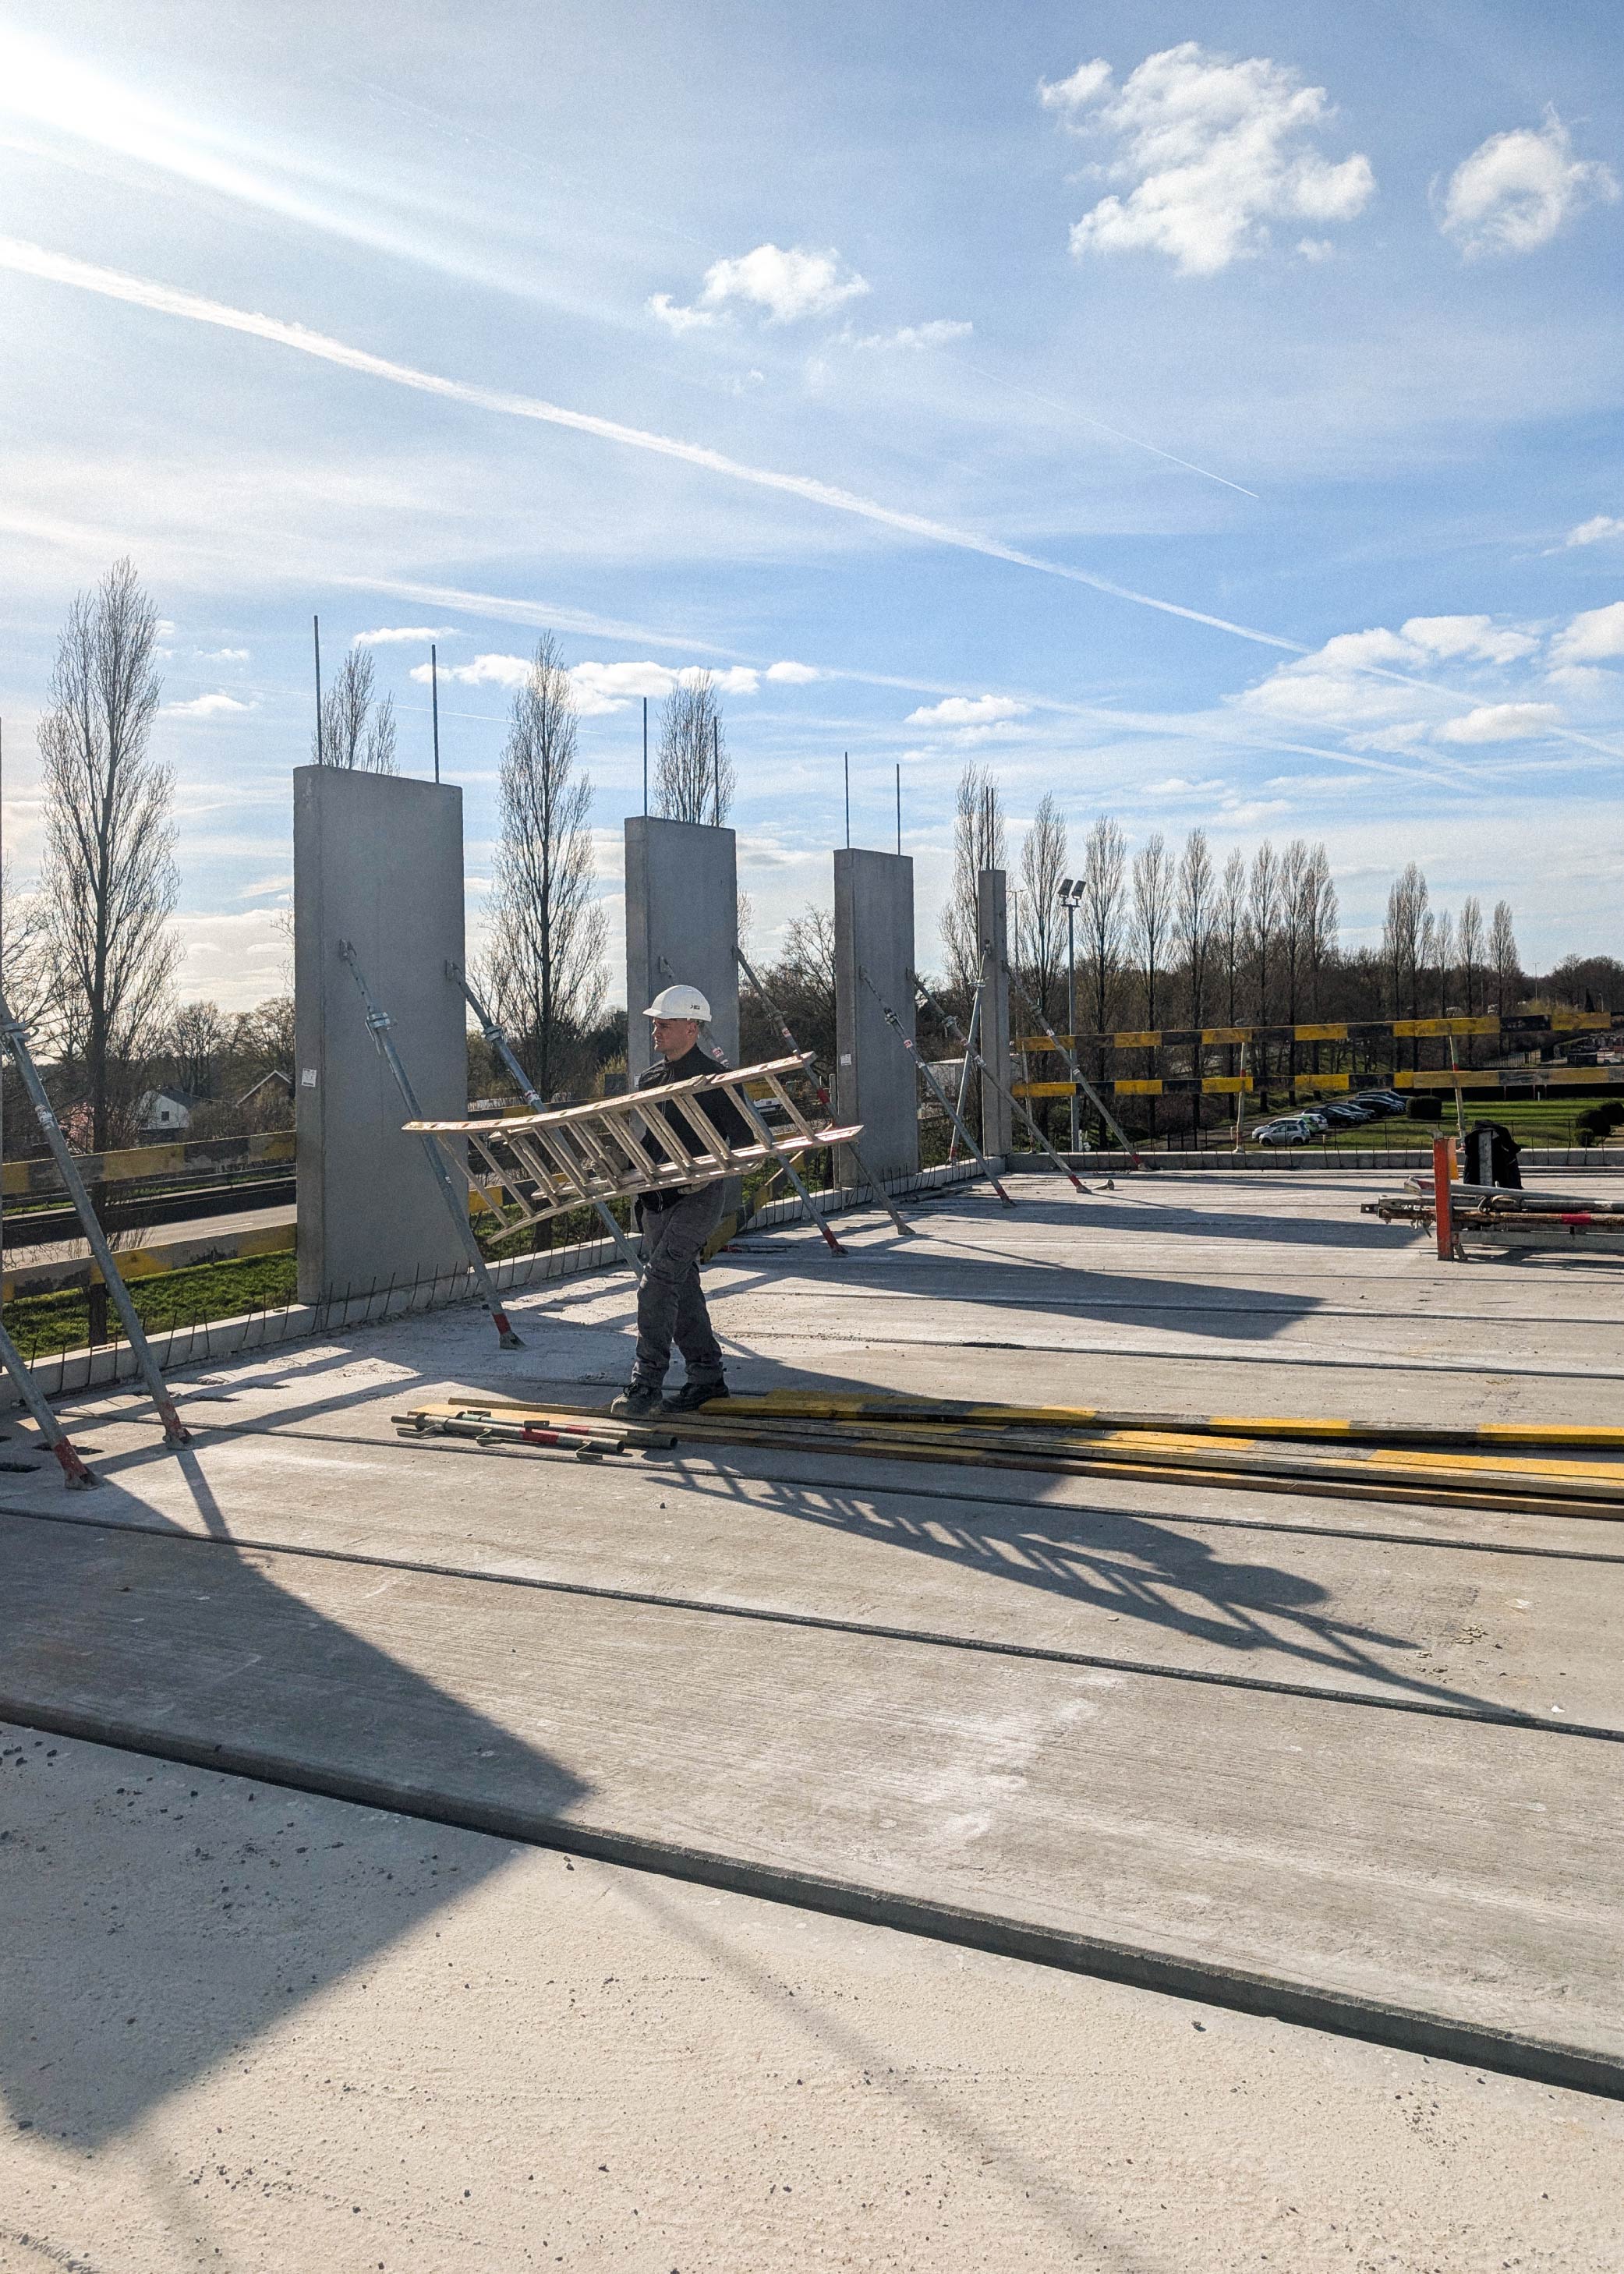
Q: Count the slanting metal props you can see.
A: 10